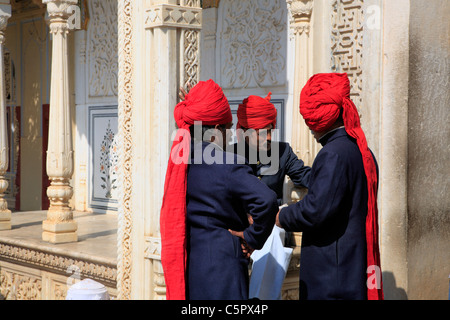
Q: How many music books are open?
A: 0